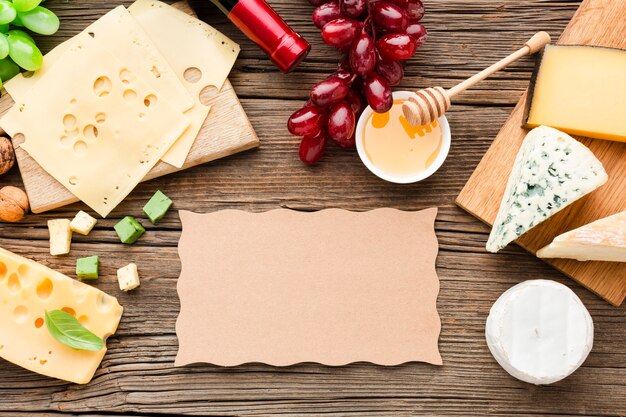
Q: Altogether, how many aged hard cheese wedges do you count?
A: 1